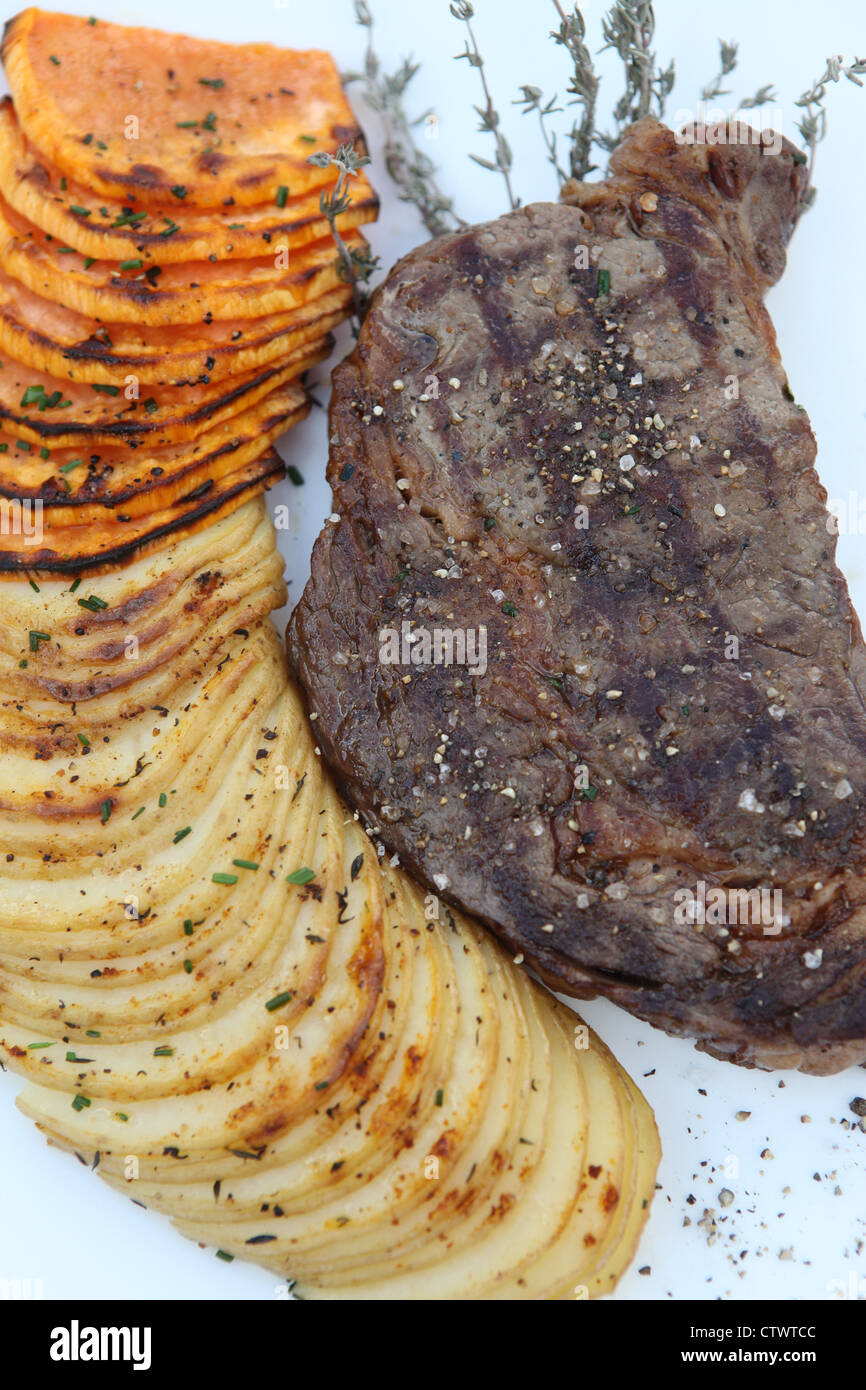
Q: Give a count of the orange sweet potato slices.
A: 7